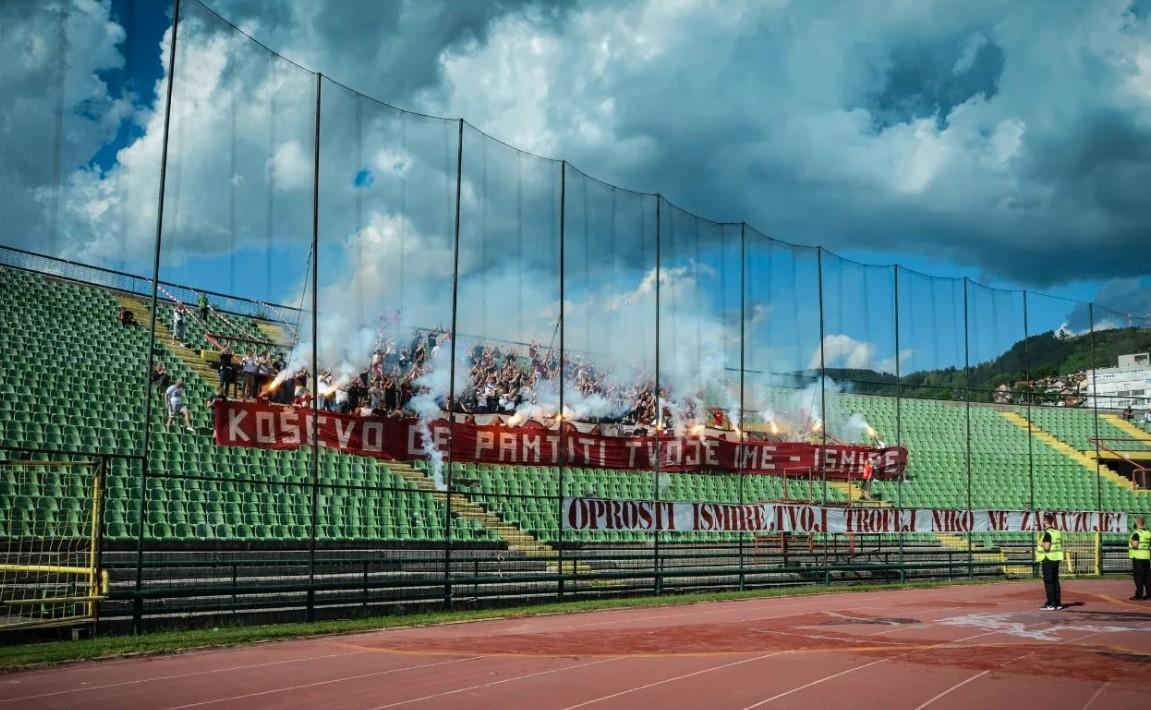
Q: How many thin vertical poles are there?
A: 11